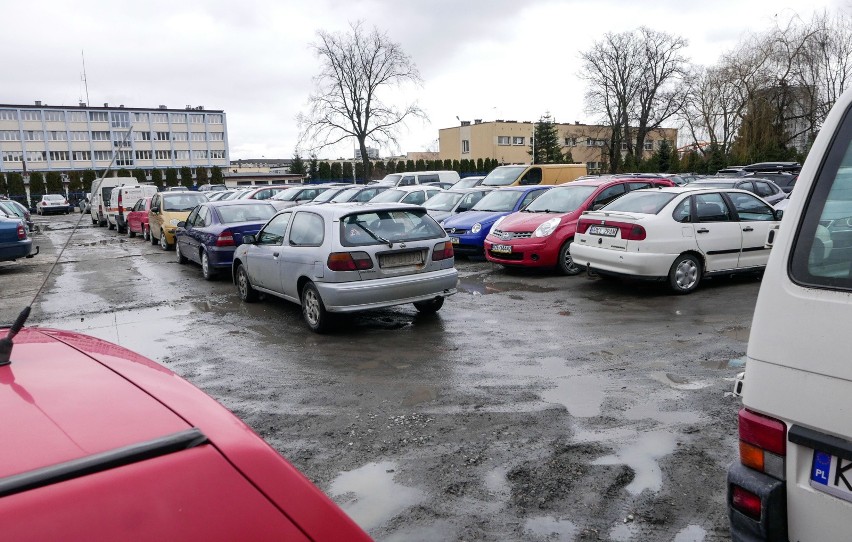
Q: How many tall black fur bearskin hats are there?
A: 0